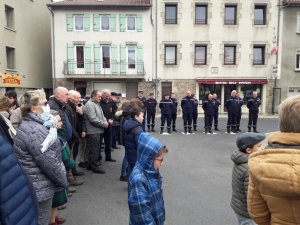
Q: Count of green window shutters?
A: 12